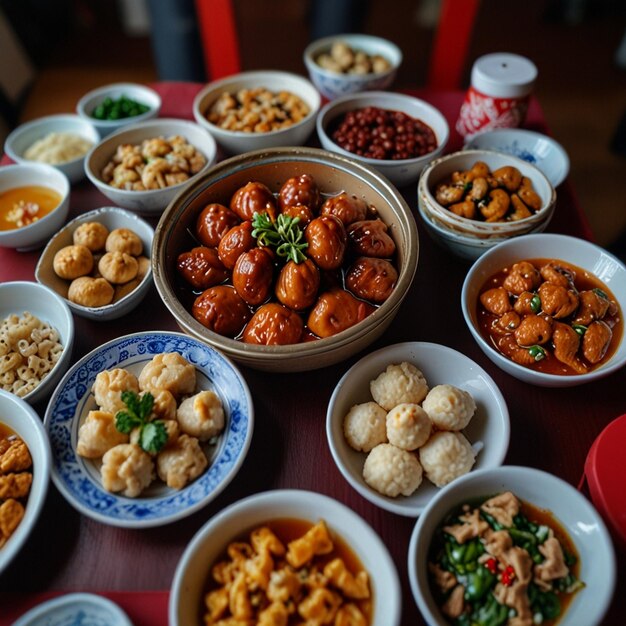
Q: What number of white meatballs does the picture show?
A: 6